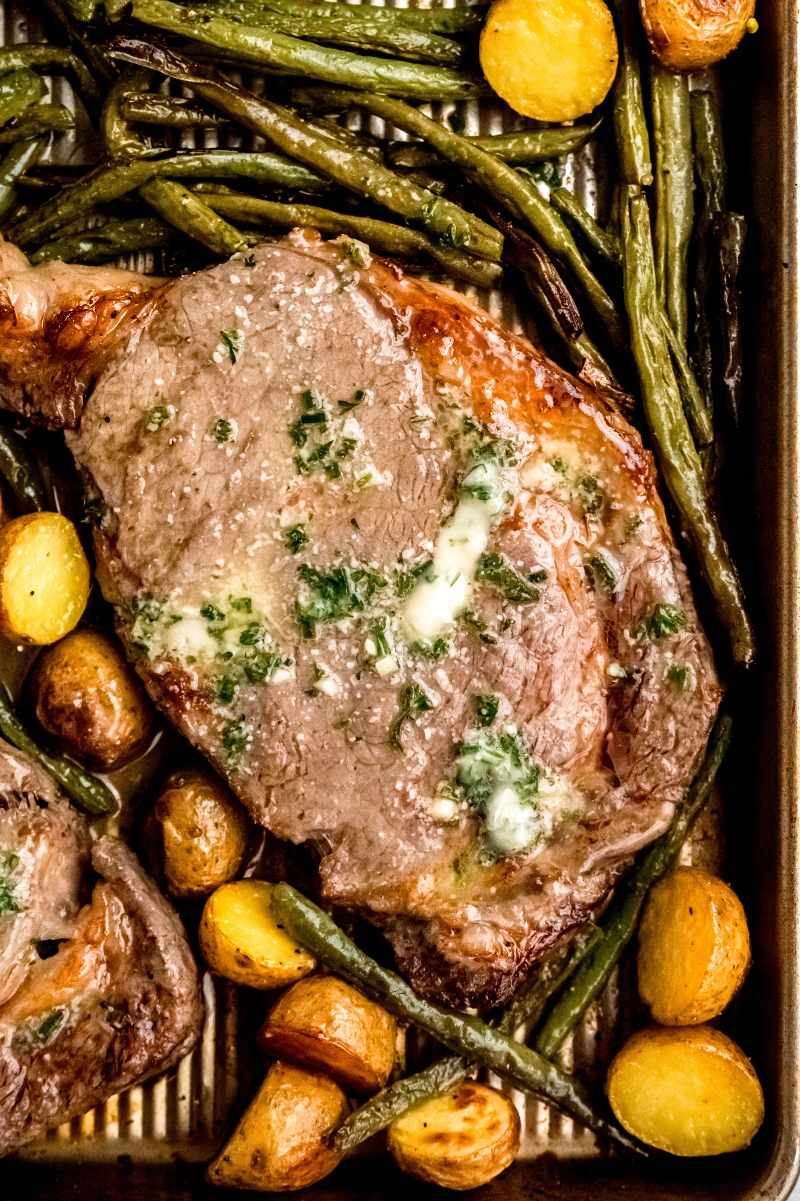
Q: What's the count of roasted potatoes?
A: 11